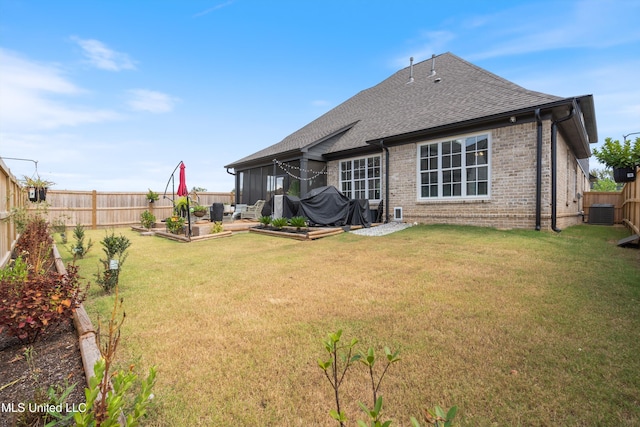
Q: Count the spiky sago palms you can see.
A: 3